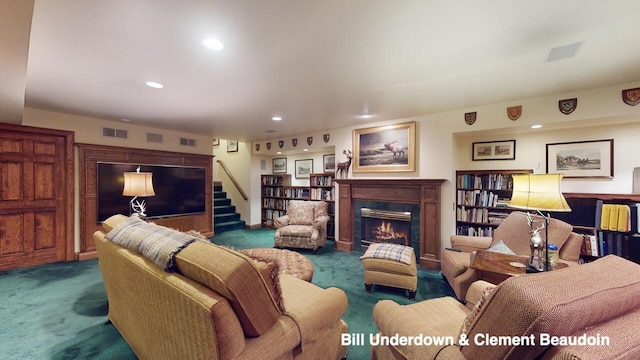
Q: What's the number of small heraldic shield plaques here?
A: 10